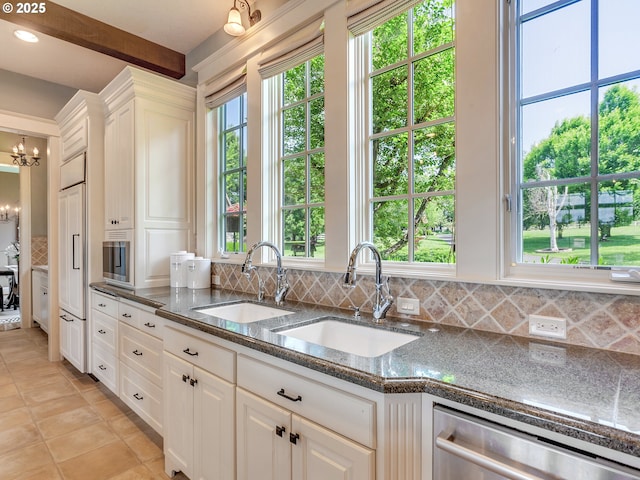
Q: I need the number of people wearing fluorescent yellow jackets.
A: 0